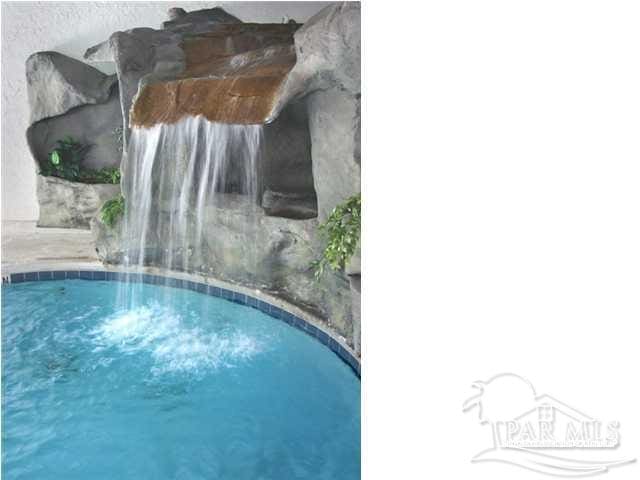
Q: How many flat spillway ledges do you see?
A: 1